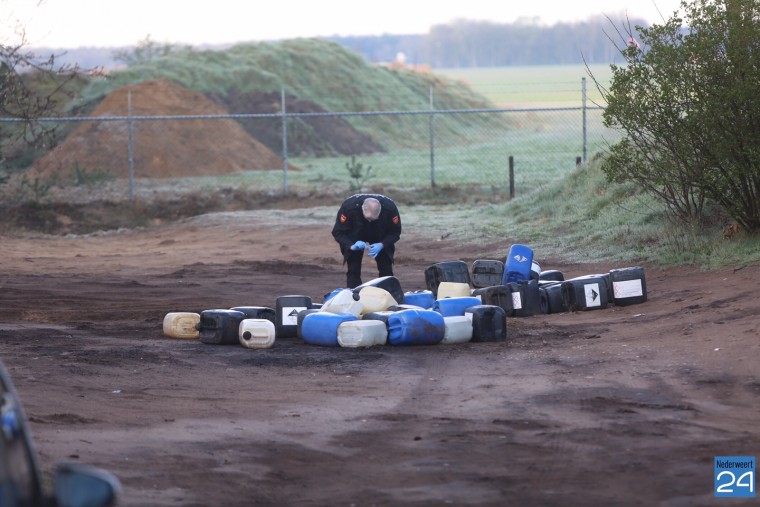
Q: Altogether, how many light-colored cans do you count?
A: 7